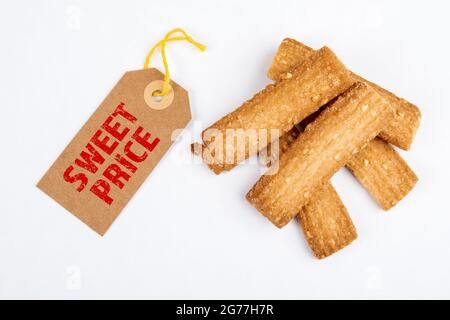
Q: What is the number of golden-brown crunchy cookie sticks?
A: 5